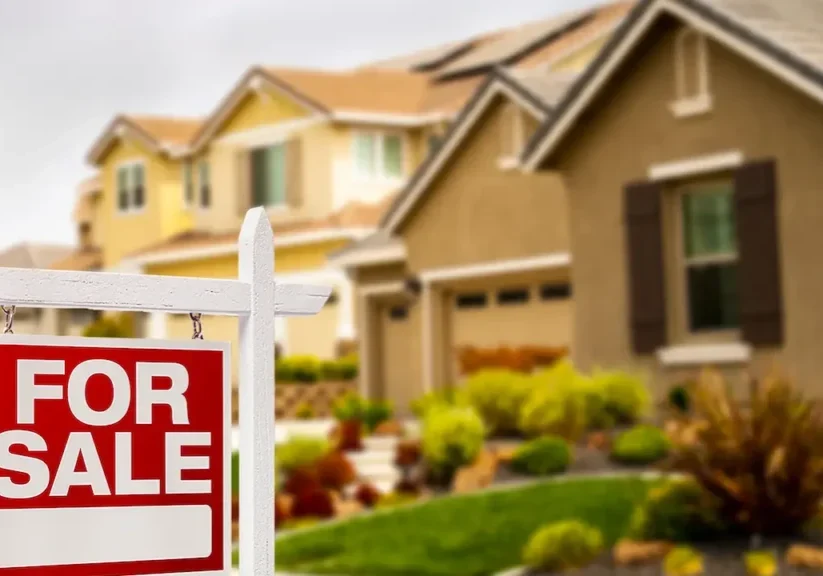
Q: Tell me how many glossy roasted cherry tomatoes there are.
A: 0